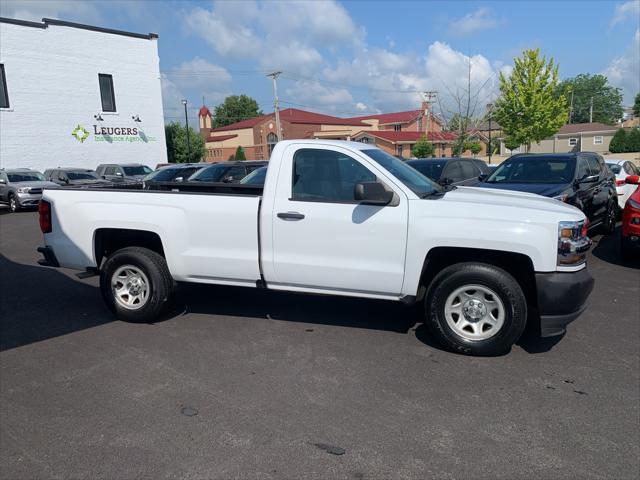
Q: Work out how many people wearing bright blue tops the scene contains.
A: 0